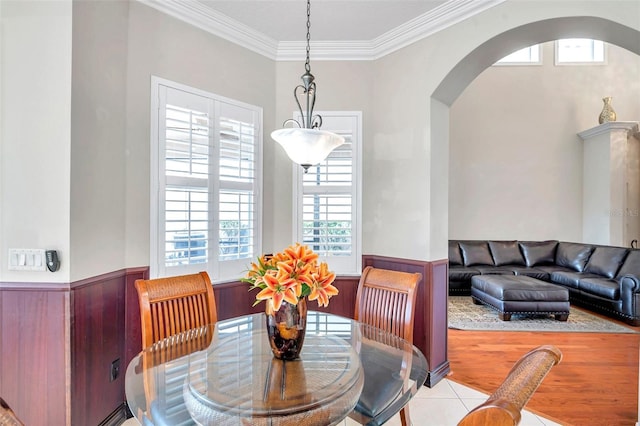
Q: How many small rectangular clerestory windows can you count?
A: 2